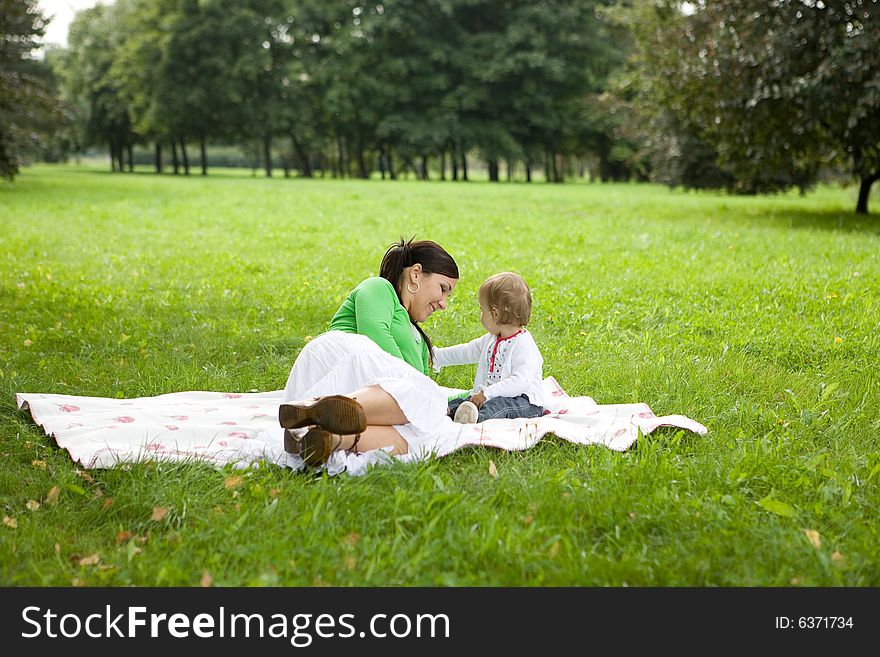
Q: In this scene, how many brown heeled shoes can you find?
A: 2